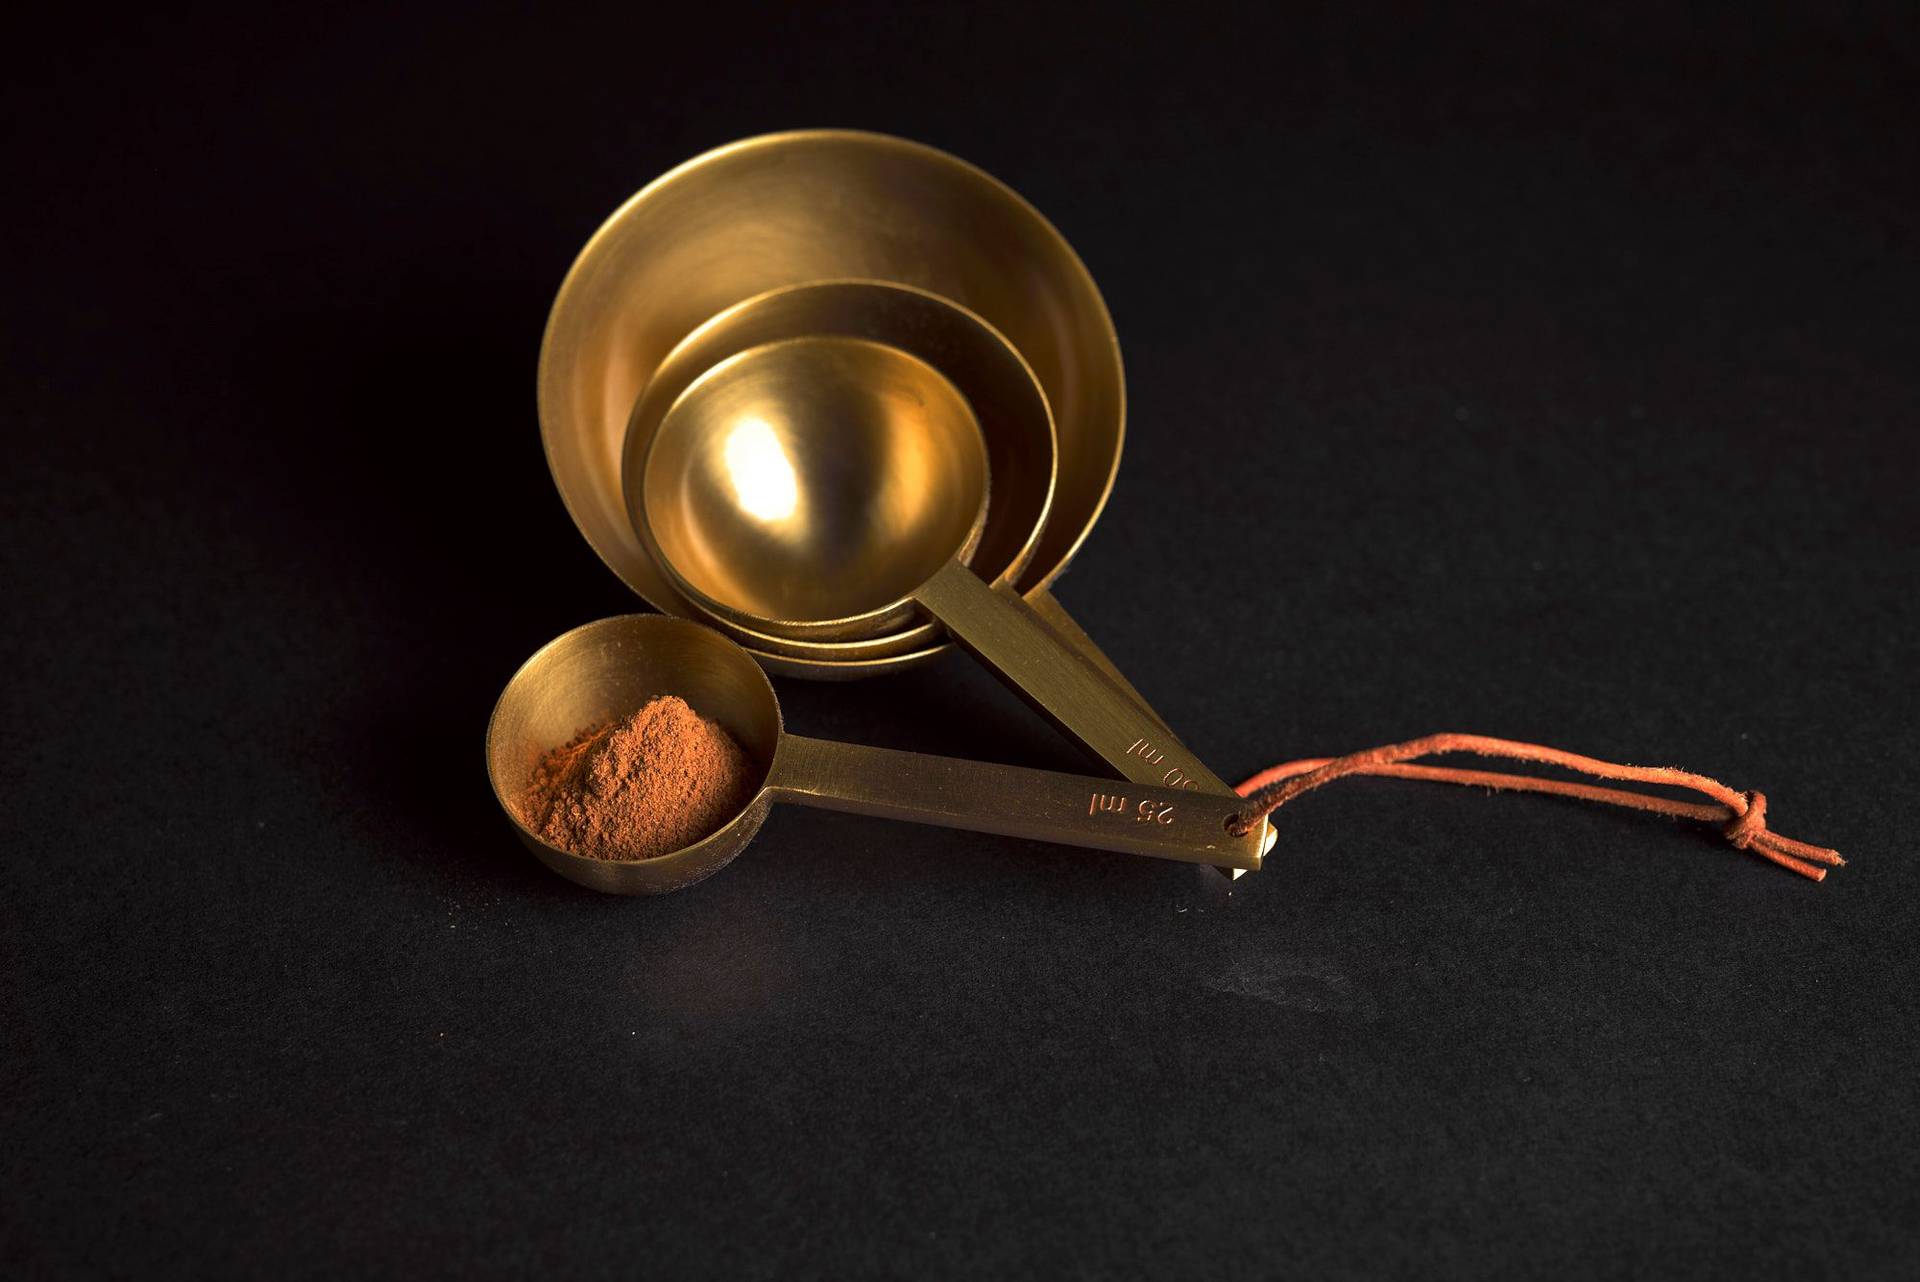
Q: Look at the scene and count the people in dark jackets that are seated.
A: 0